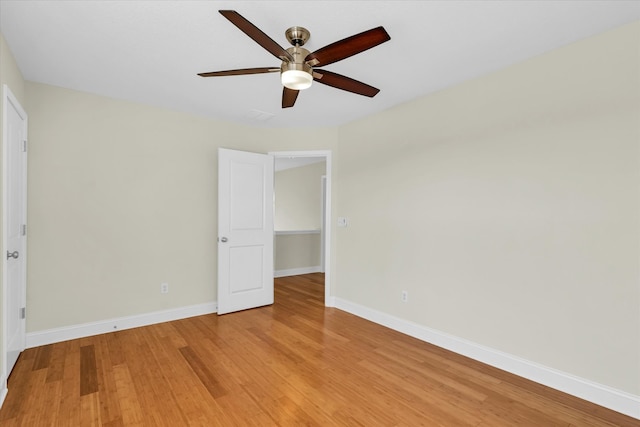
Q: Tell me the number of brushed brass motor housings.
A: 1